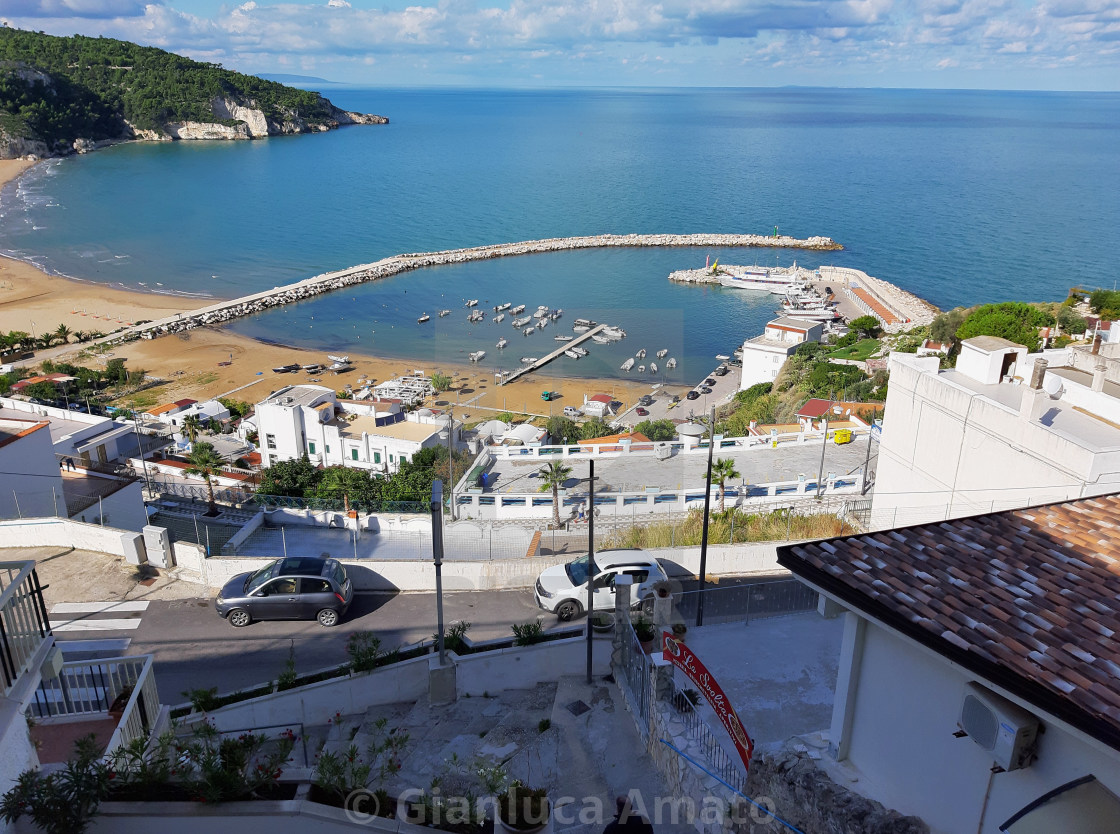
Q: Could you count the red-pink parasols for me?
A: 6